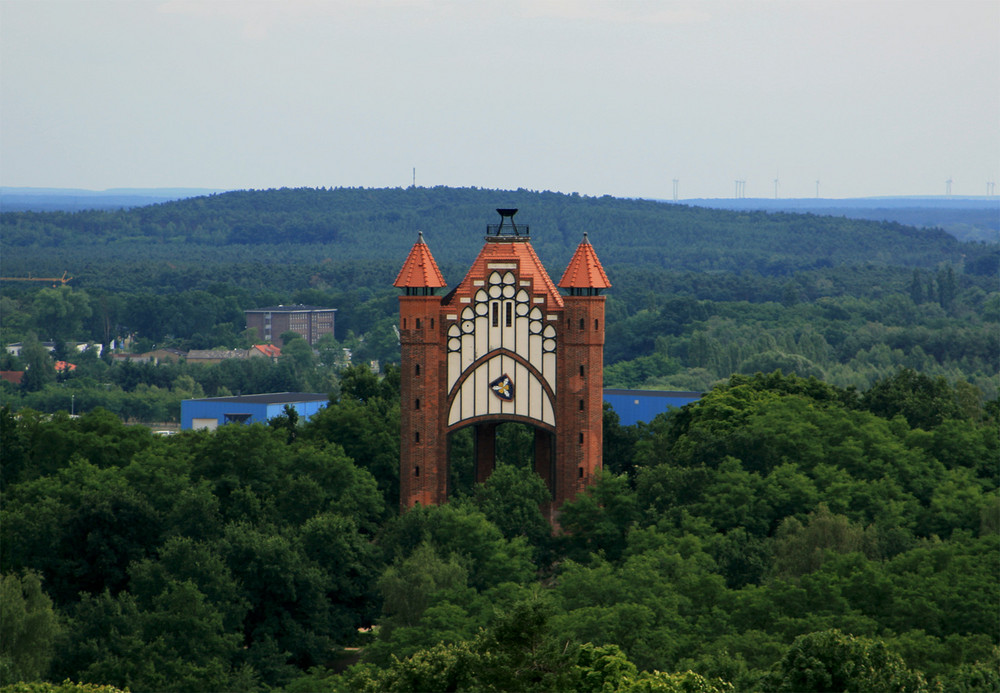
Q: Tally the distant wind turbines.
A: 11